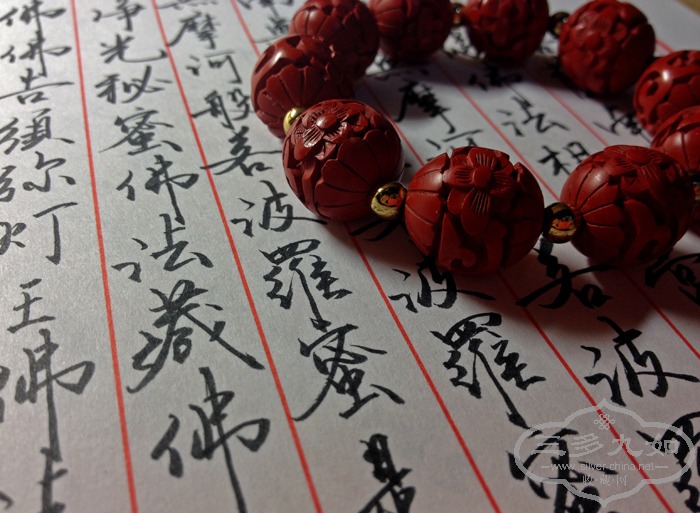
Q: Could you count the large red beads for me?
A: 10